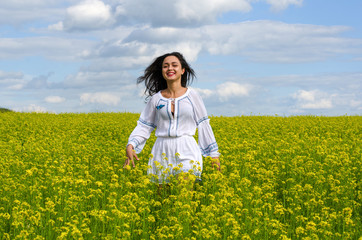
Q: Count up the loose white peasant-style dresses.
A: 1